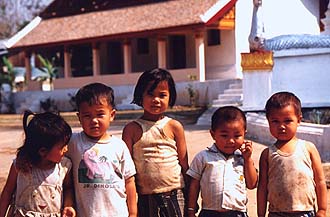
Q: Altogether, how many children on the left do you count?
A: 2